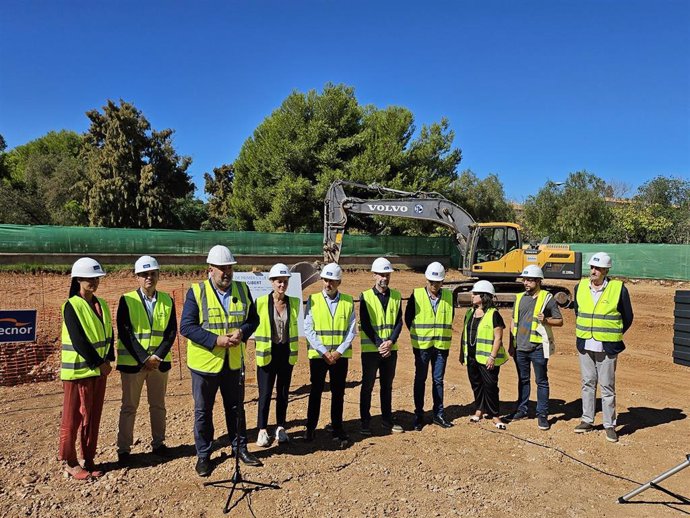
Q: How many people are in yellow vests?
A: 10